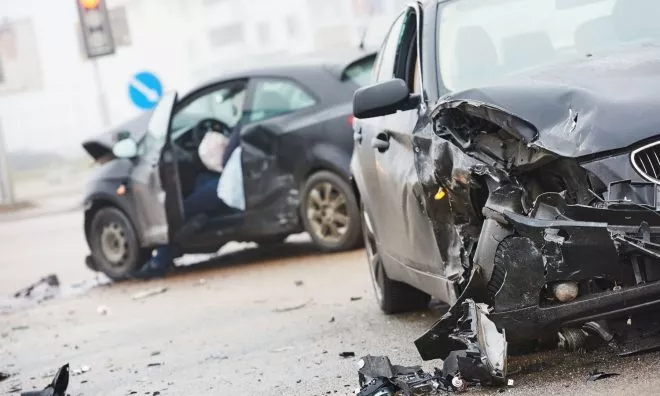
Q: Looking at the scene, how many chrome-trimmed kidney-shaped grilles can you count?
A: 1